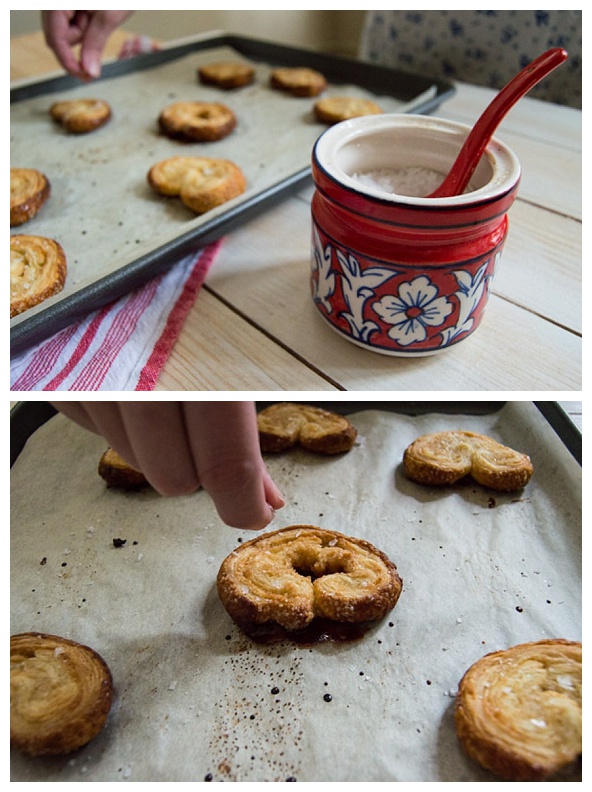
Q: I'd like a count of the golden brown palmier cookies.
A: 14